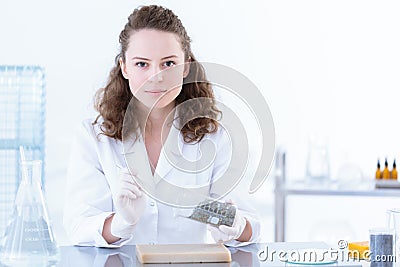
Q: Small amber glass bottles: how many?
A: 3